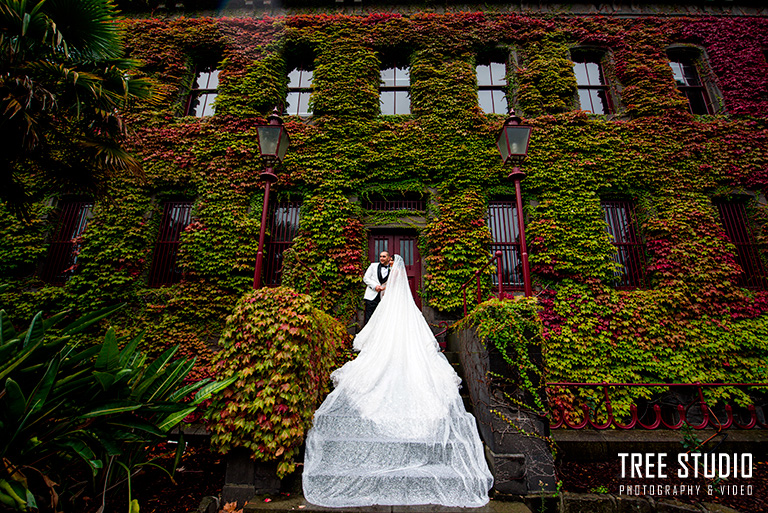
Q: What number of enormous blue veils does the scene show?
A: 0